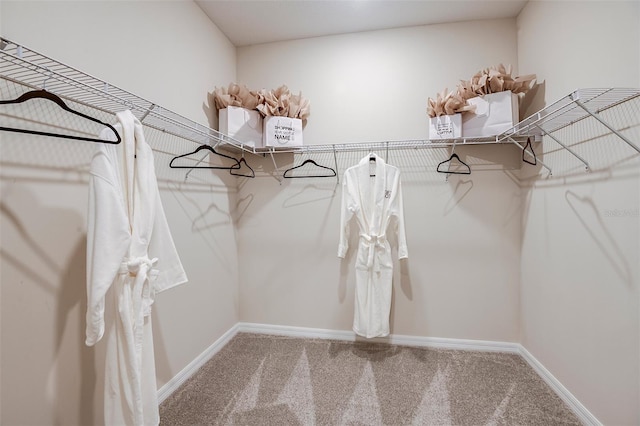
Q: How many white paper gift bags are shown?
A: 4